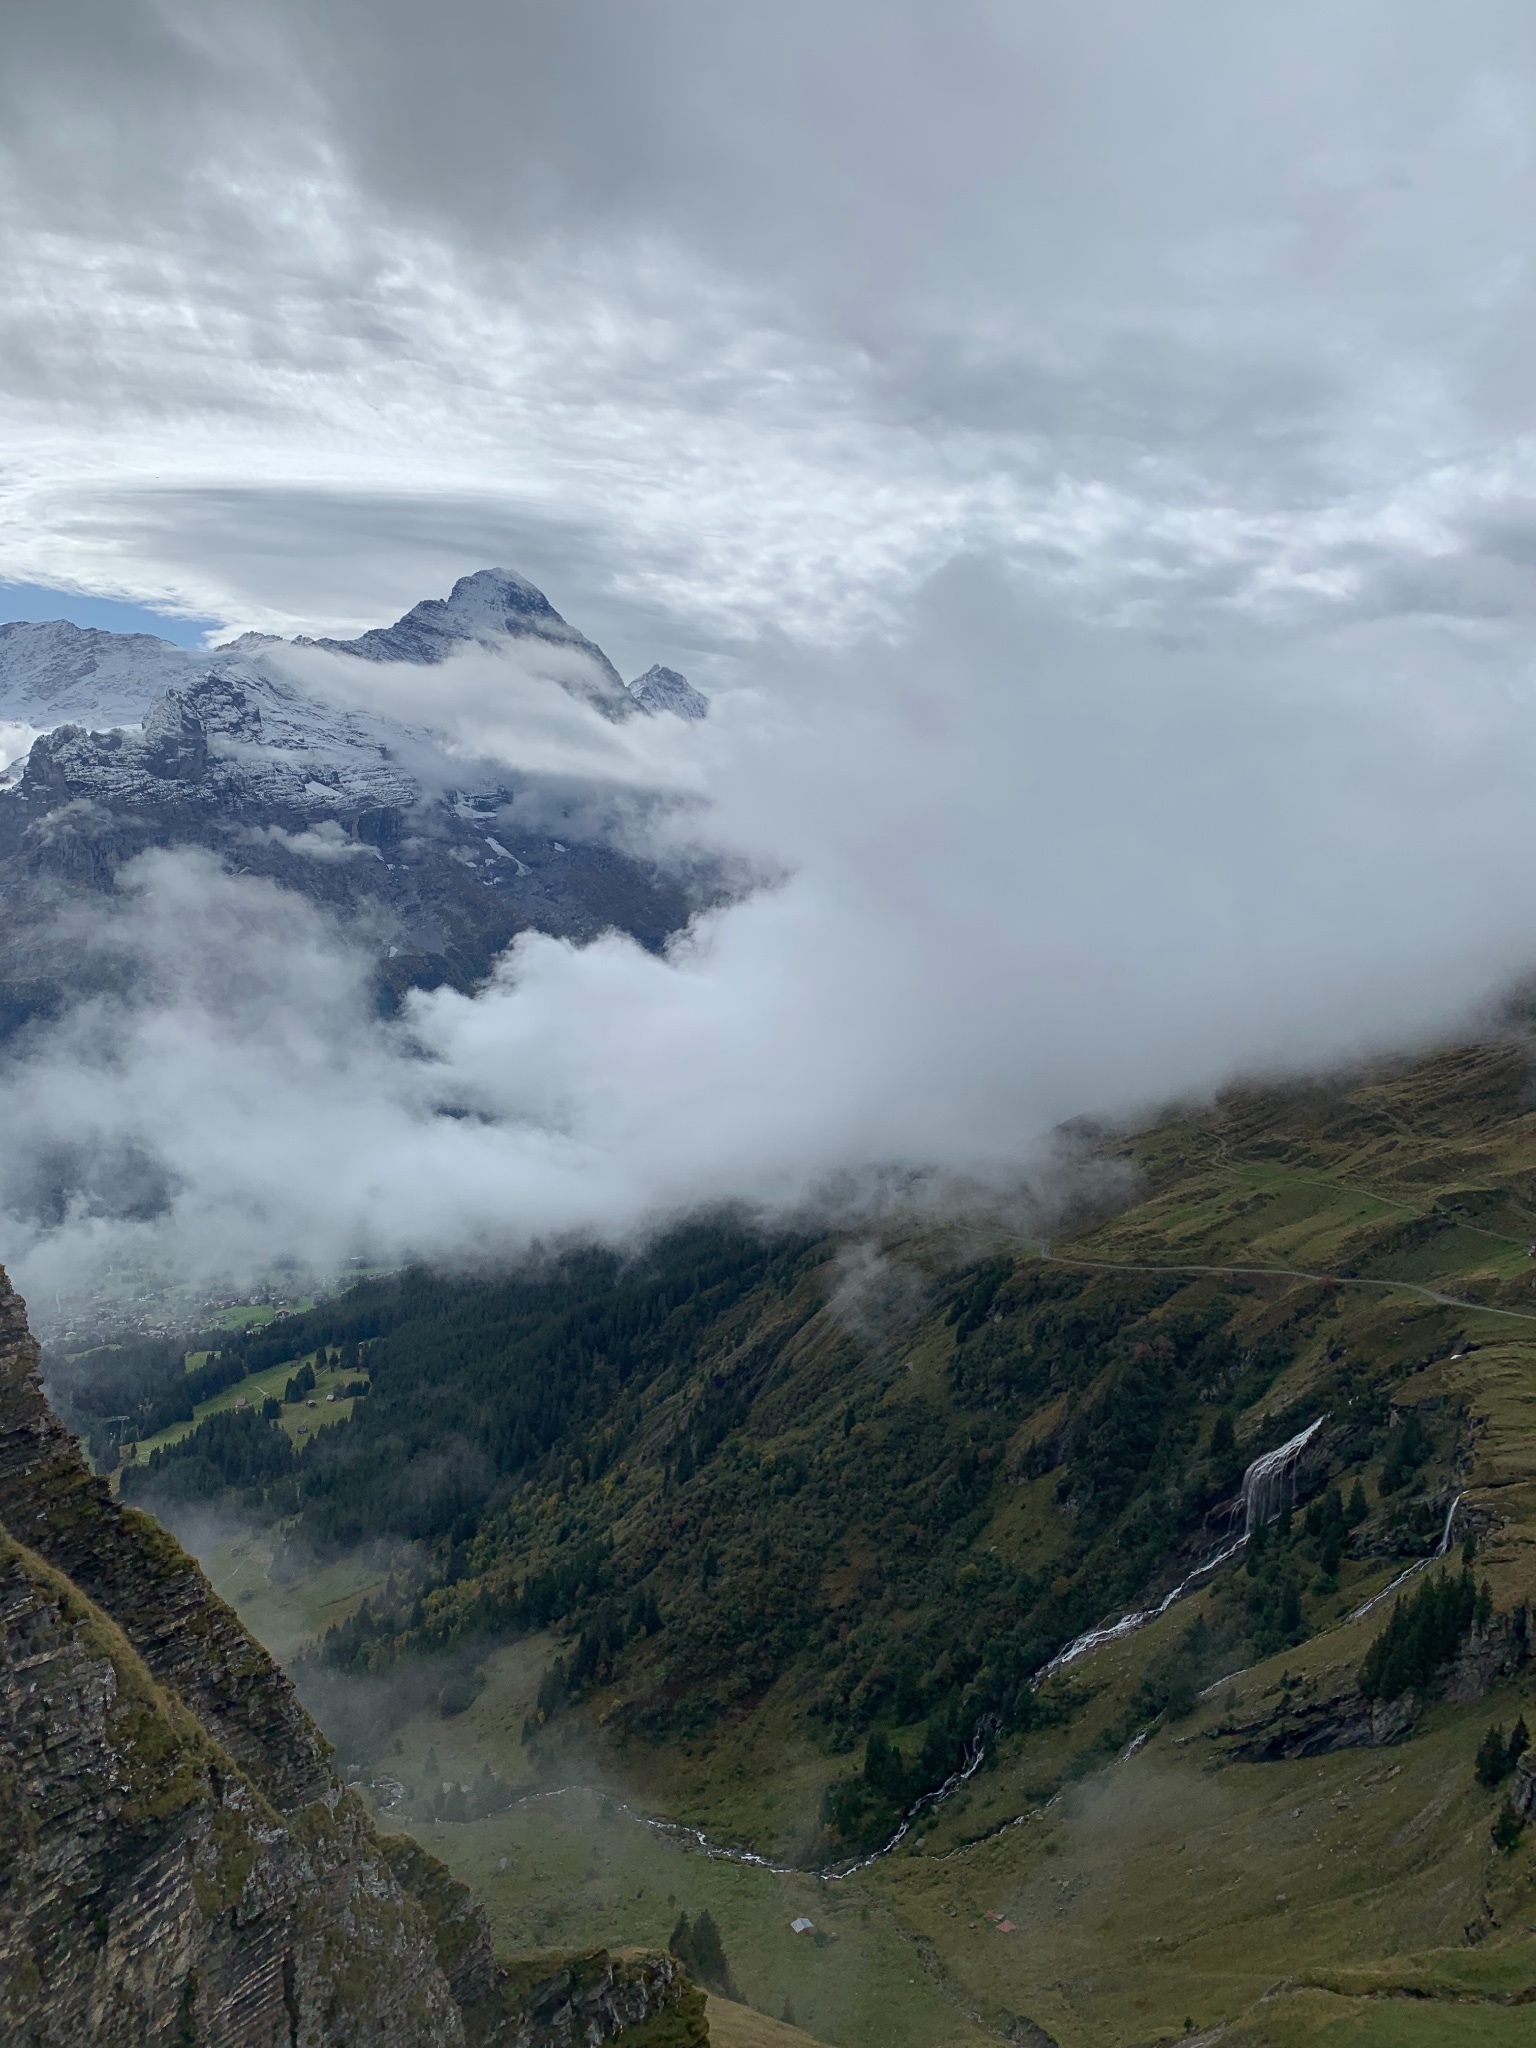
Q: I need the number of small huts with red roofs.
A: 2